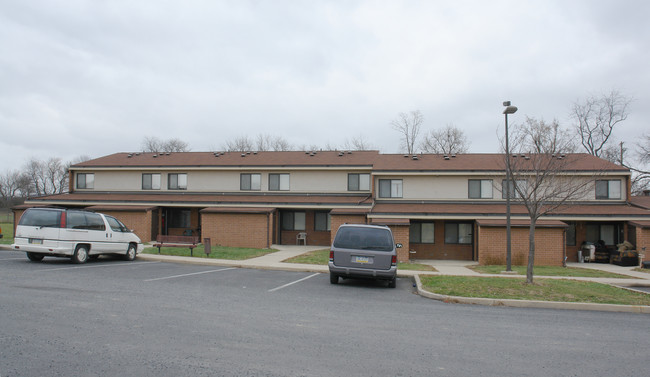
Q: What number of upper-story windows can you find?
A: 10